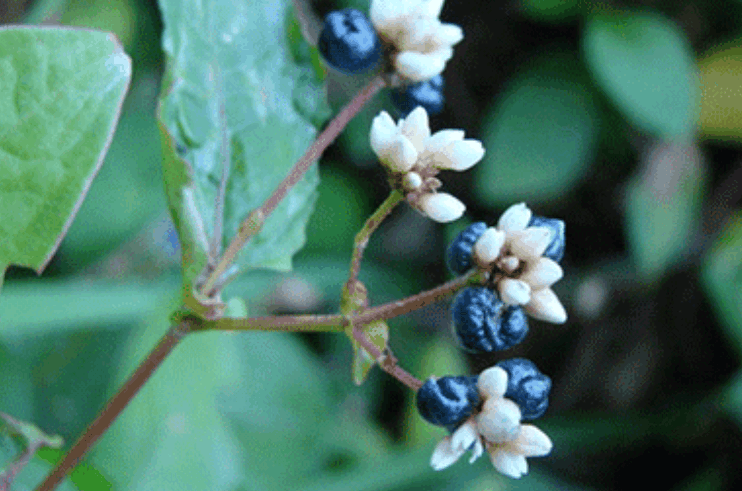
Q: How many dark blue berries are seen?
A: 7